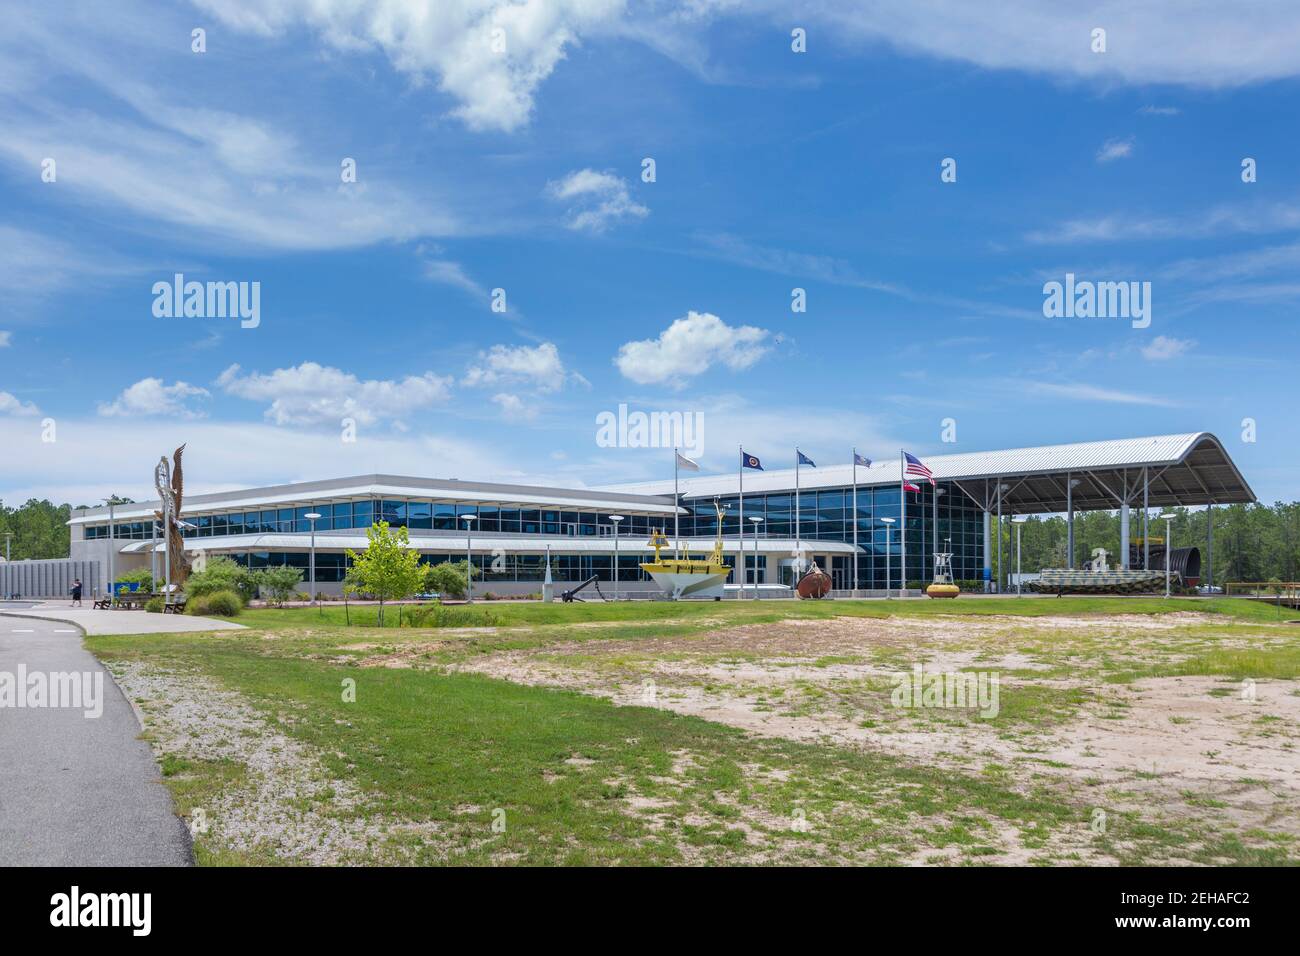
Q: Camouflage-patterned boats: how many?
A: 1